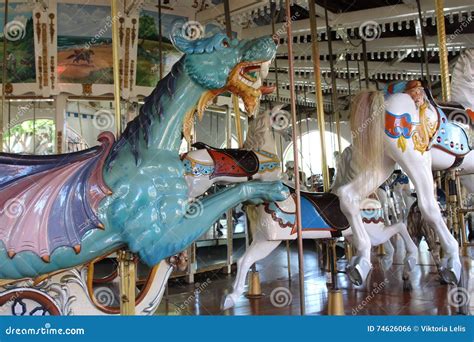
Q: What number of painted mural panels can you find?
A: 3